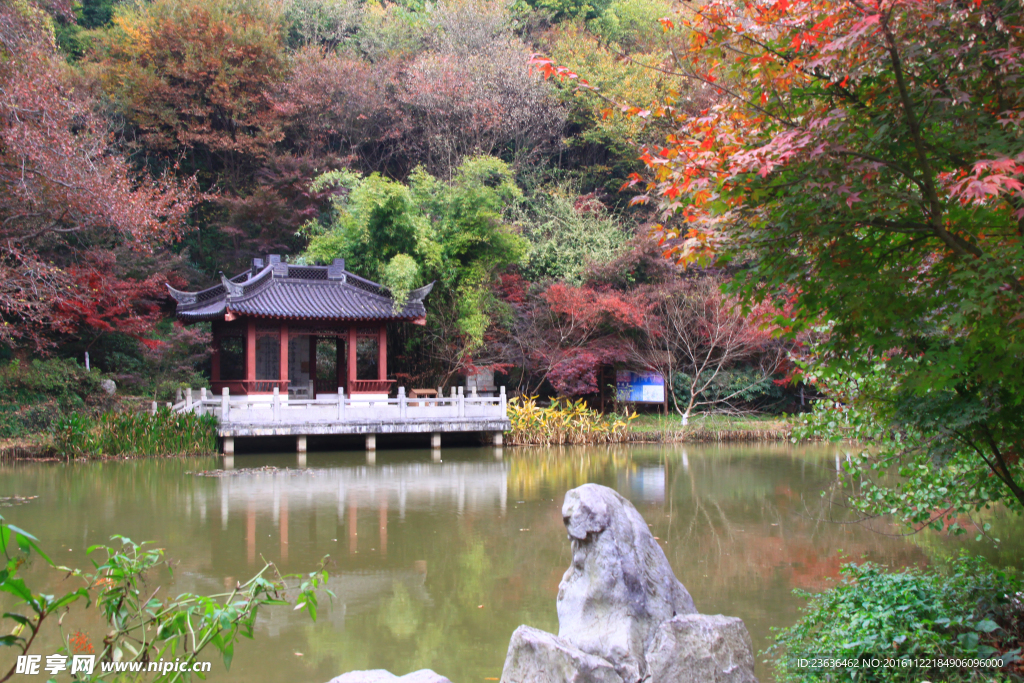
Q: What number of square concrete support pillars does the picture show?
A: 5